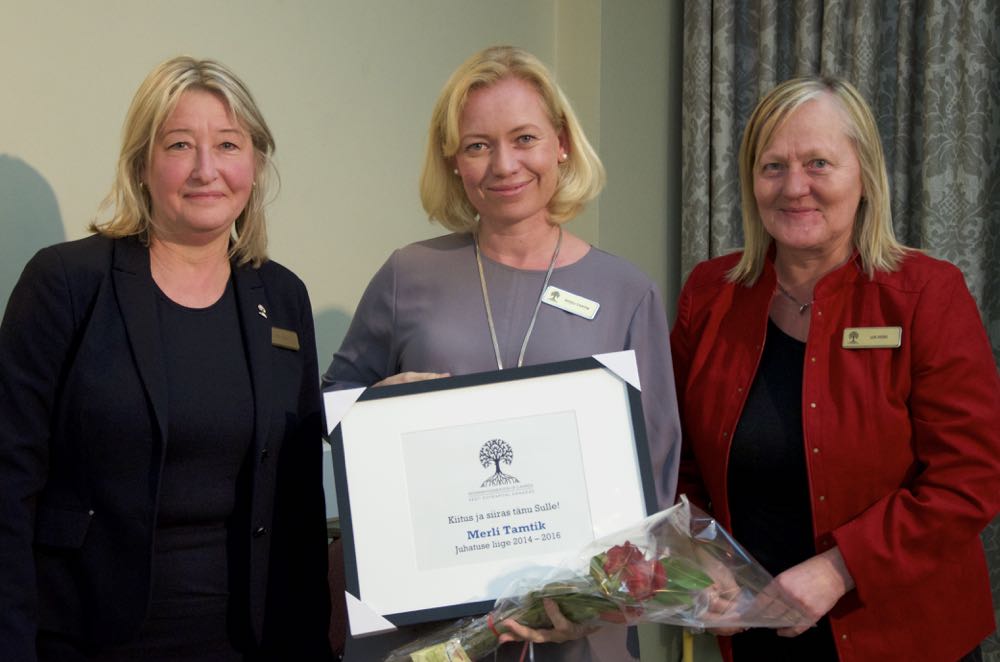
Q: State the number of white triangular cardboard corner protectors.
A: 3